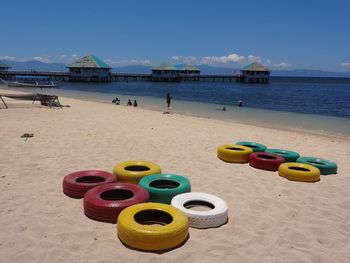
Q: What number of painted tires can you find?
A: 12